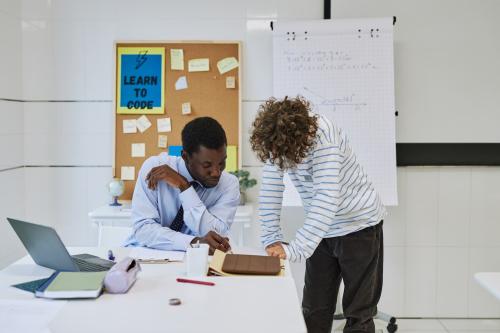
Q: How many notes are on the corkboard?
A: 12